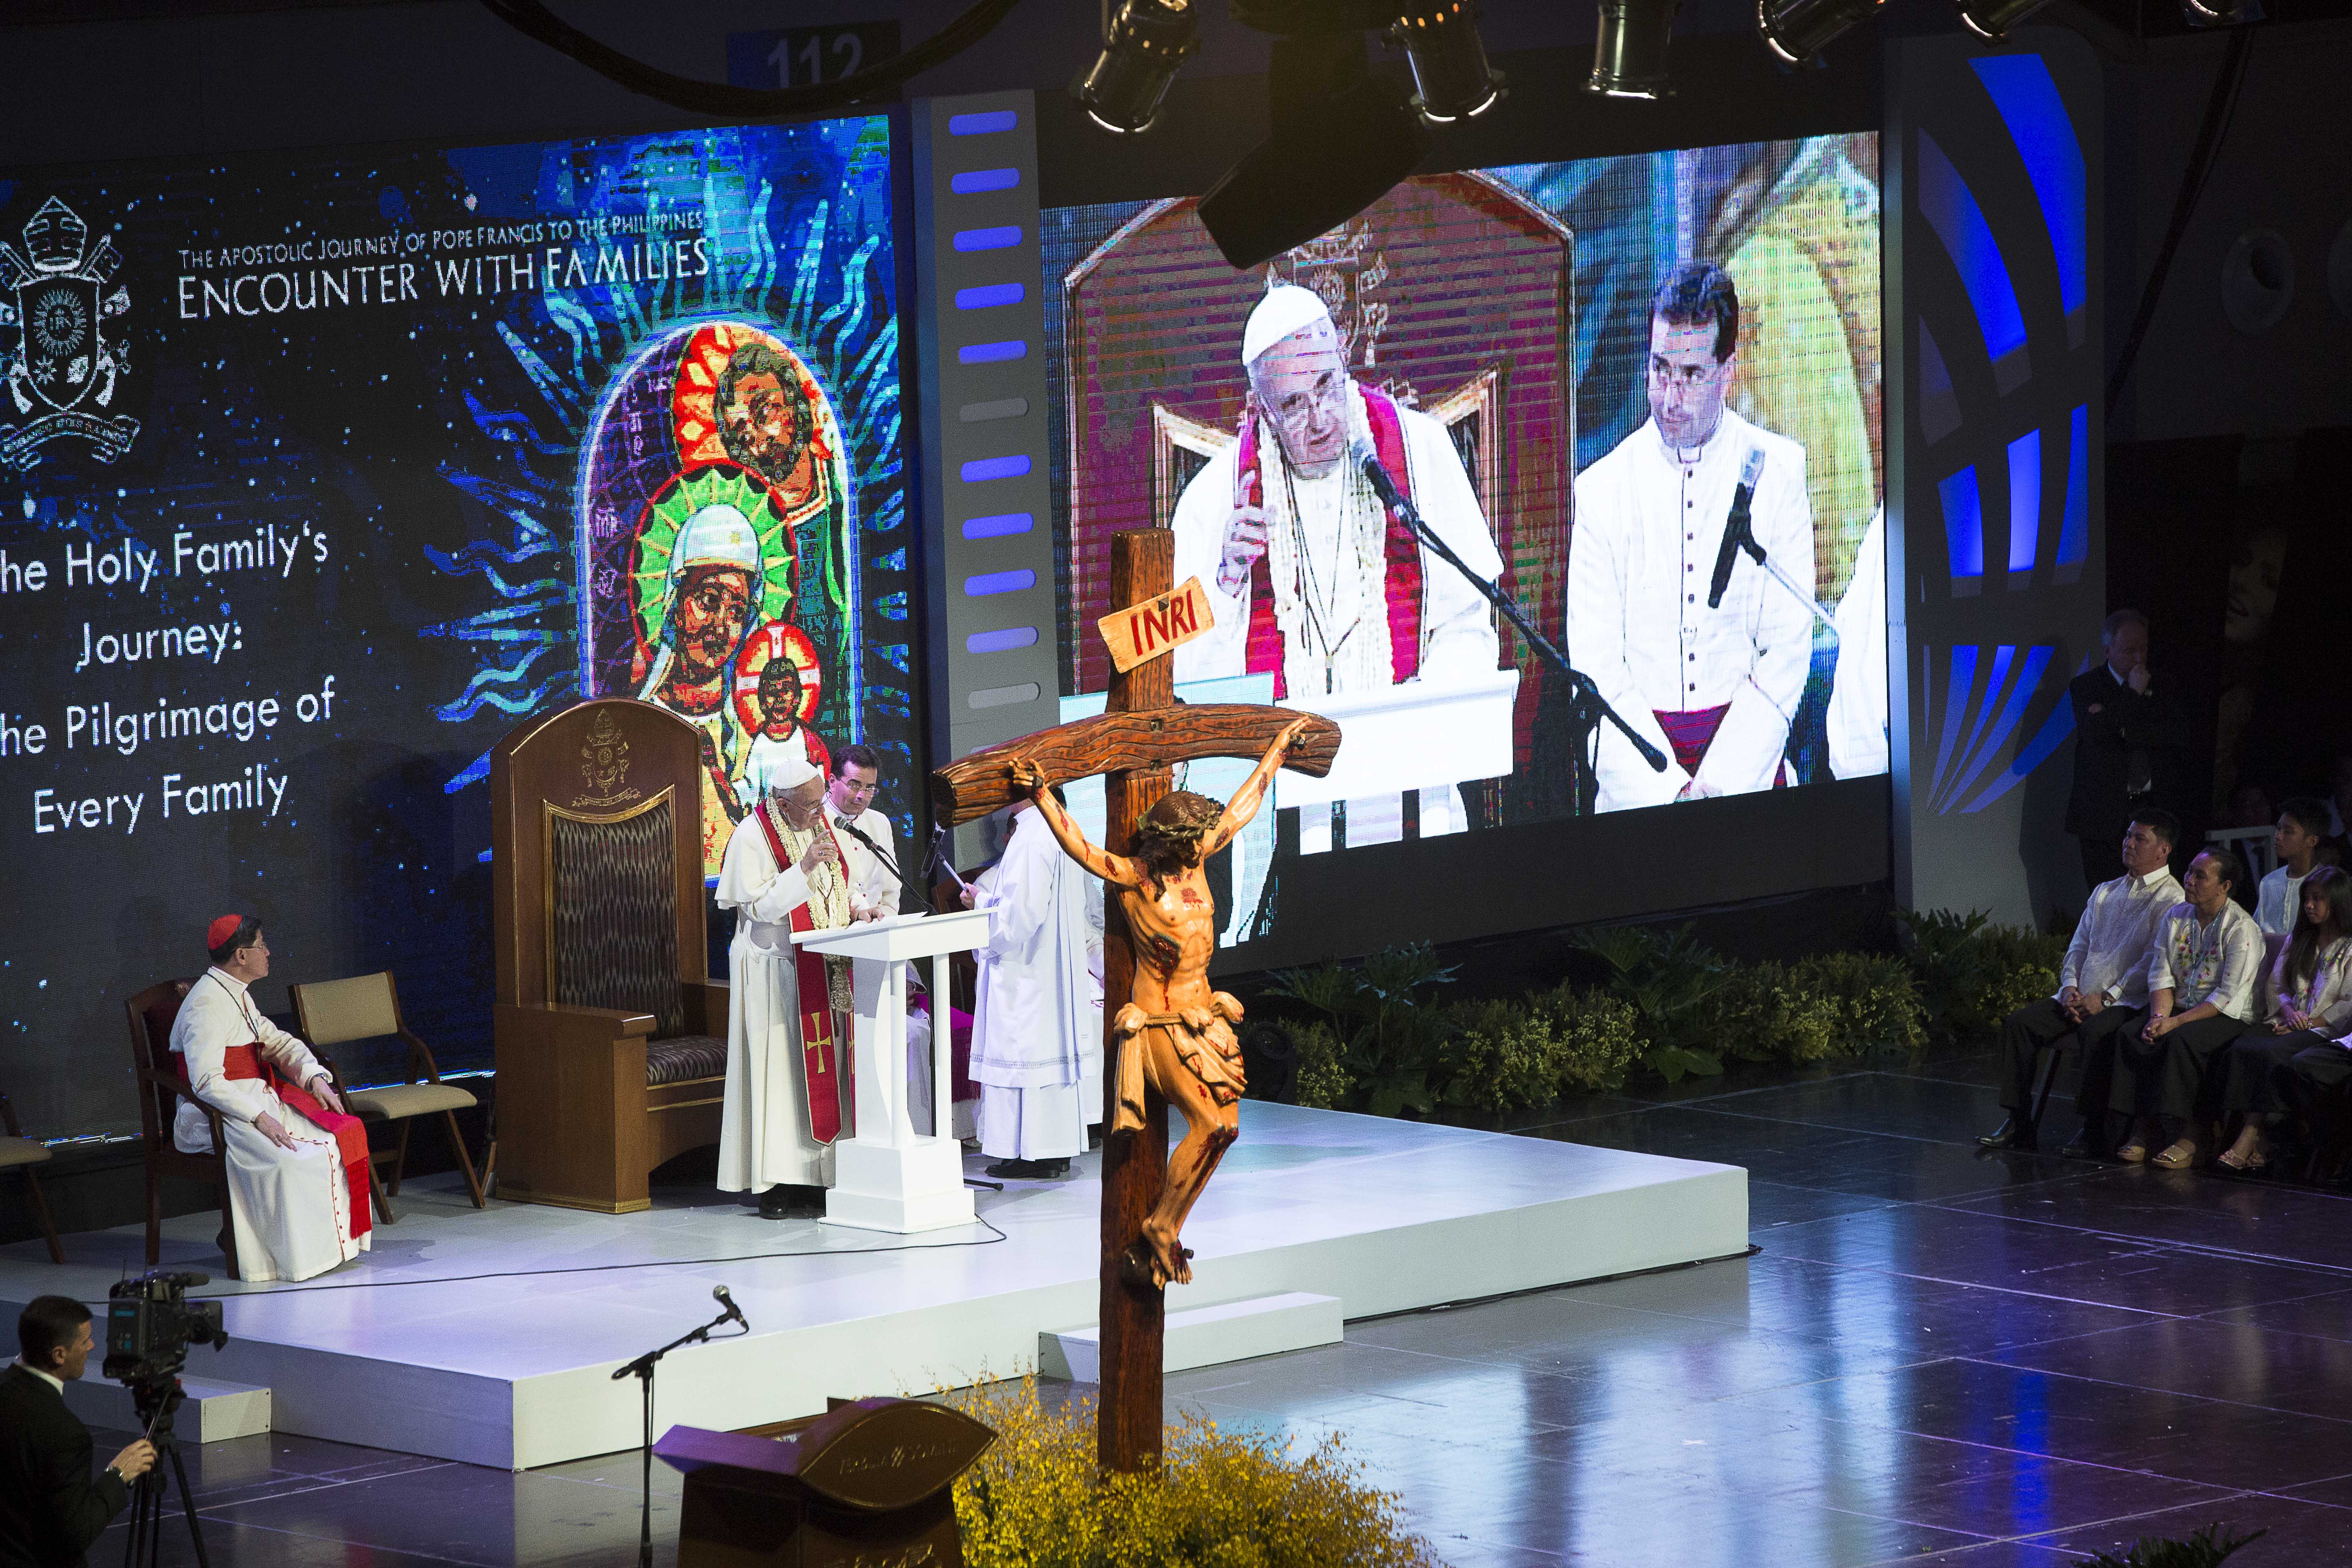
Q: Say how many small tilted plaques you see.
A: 1